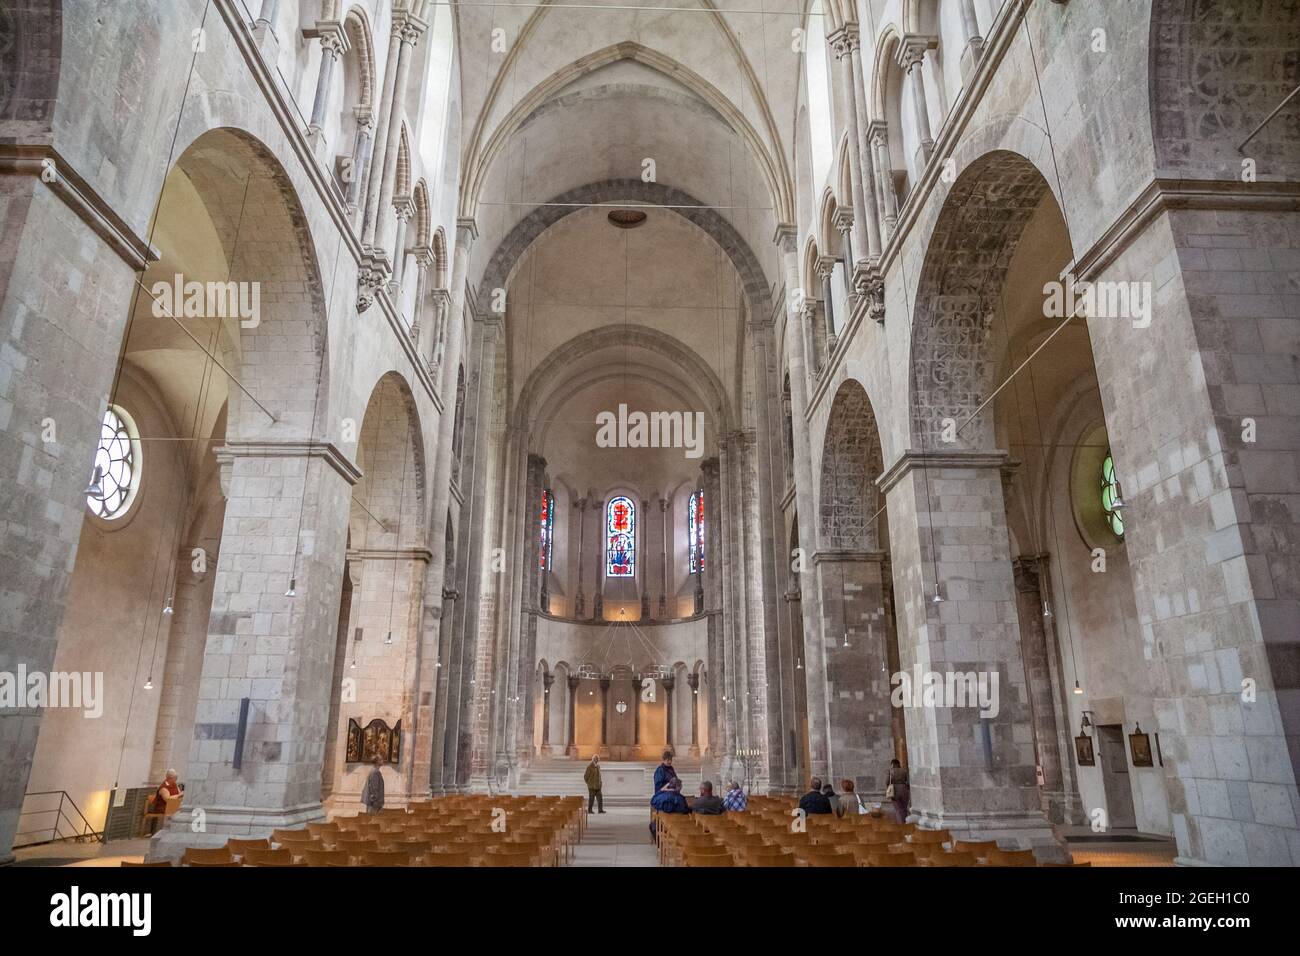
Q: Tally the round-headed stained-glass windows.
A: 3